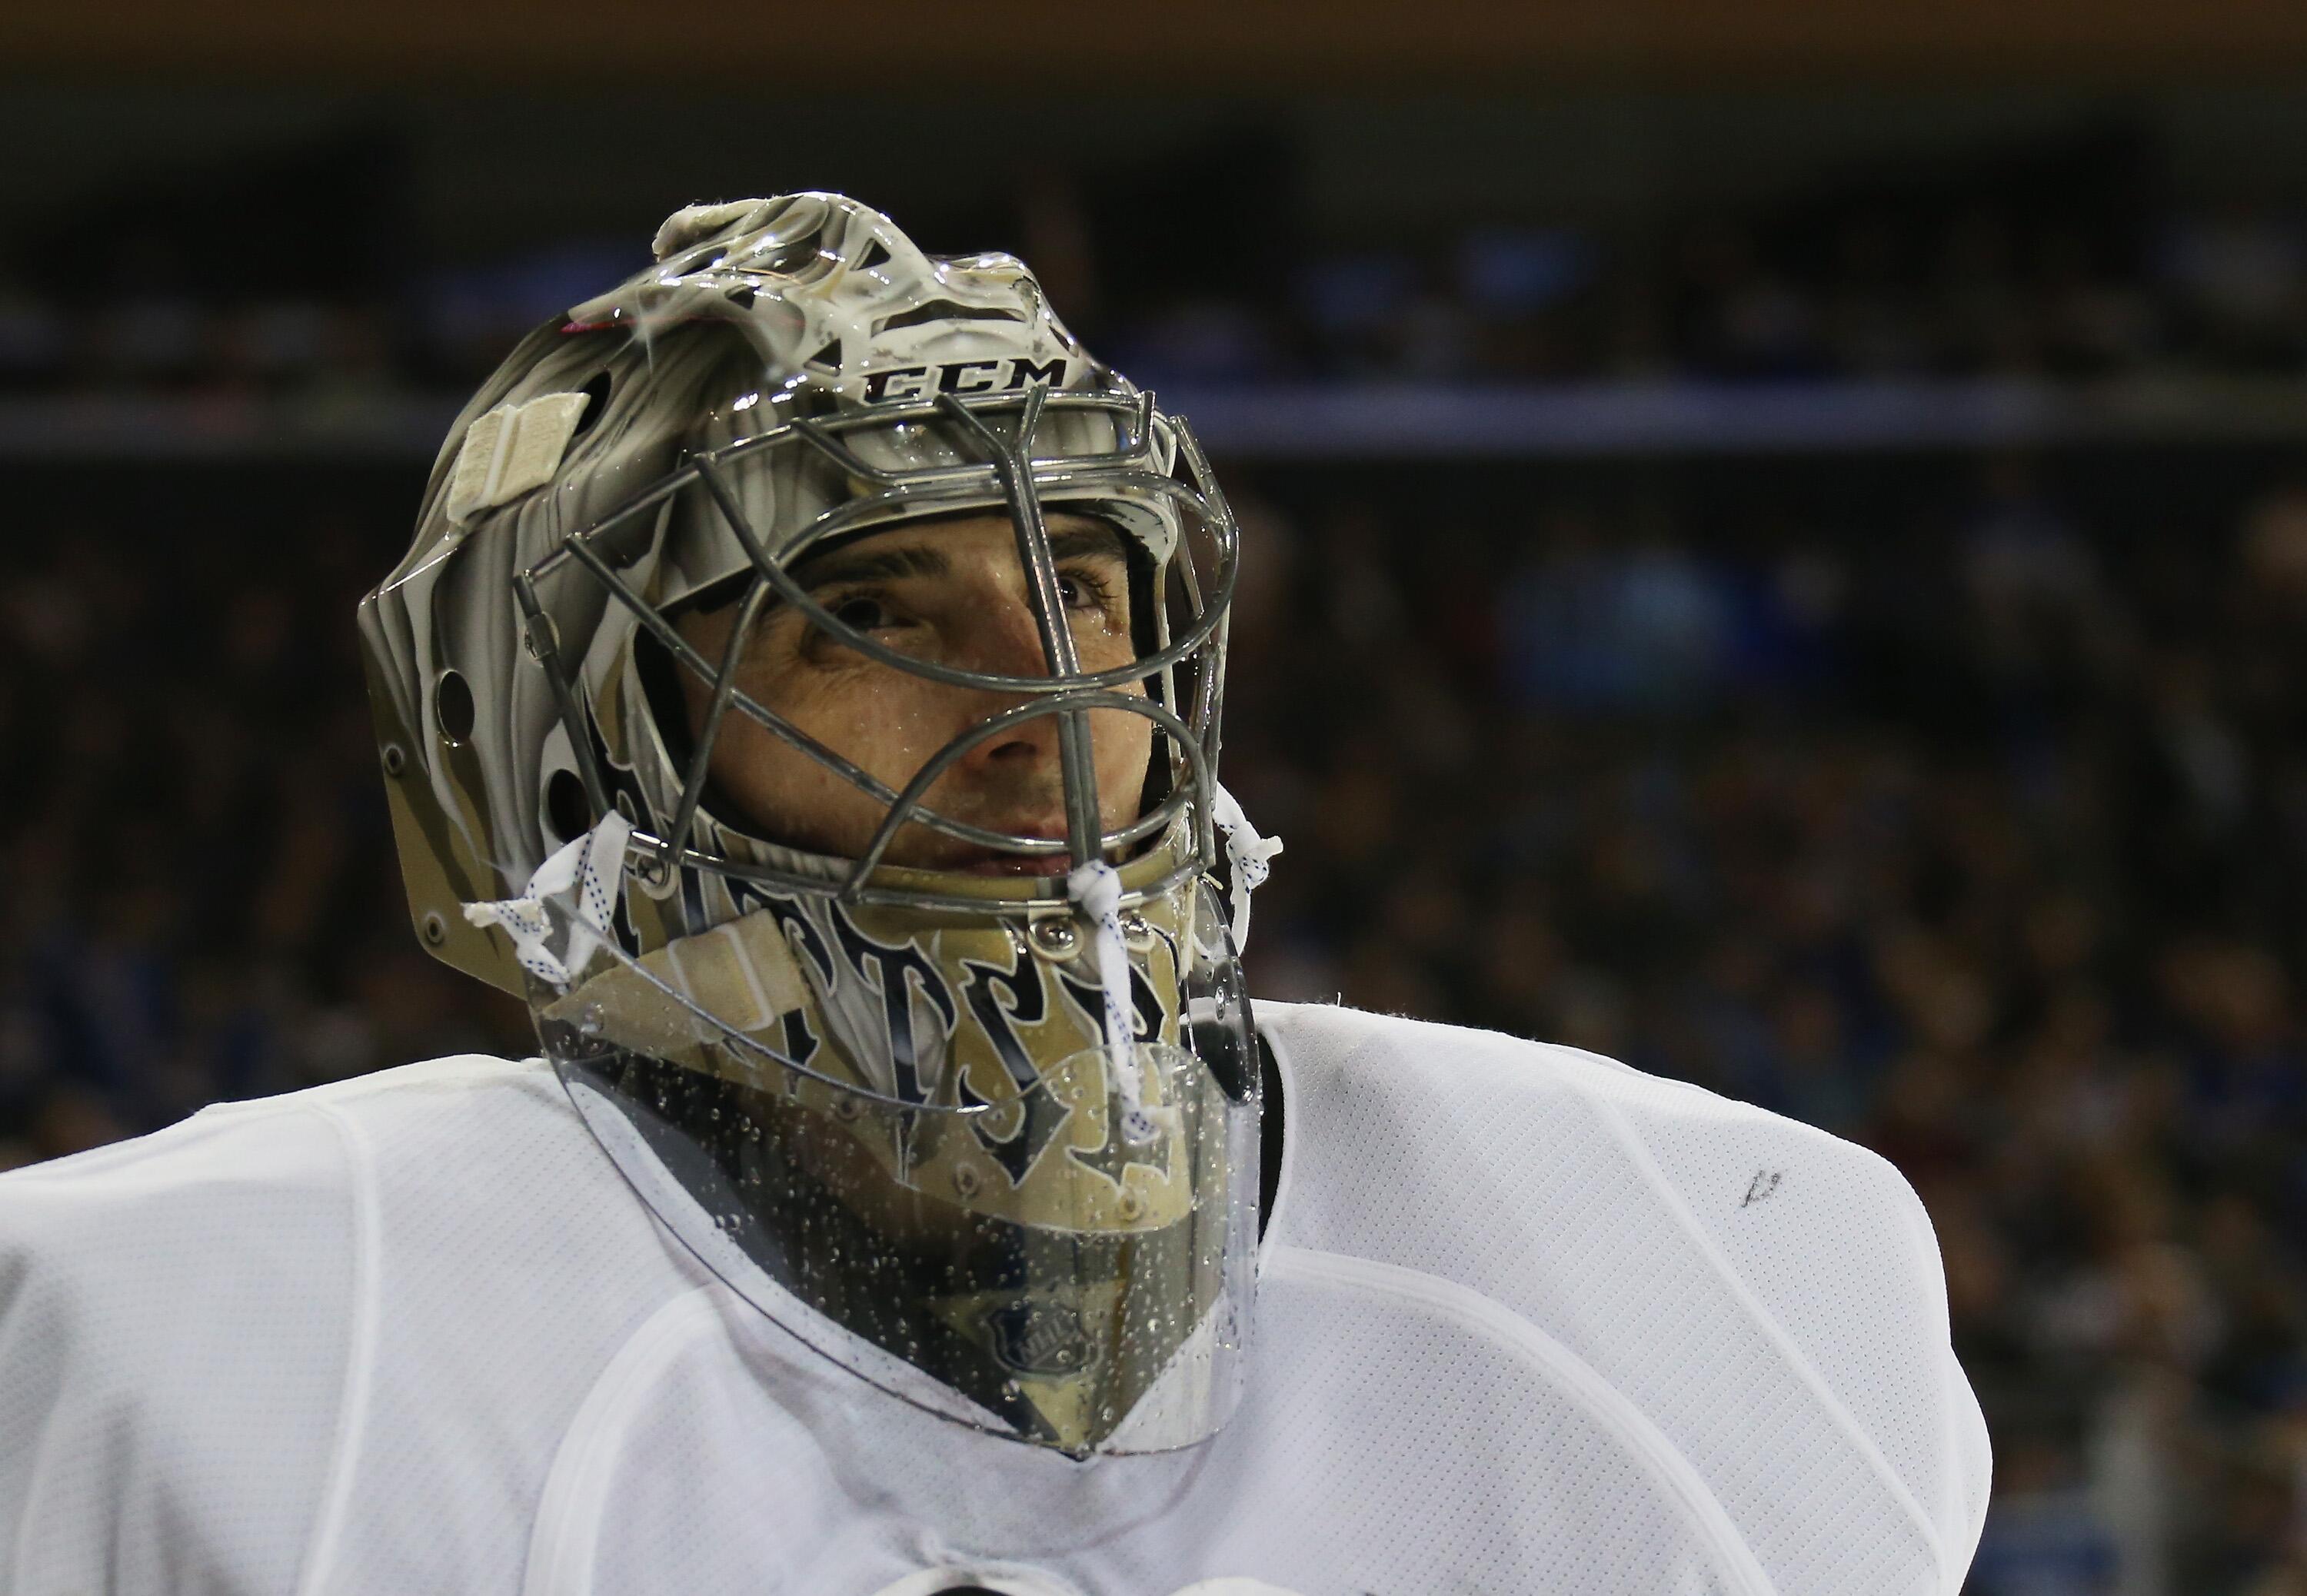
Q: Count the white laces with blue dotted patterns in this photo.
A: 3